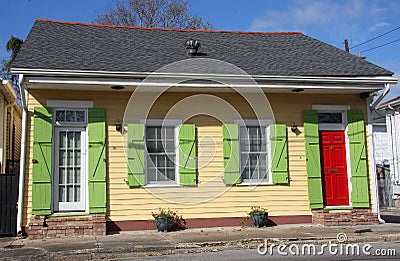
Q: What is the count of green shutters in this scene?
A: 8